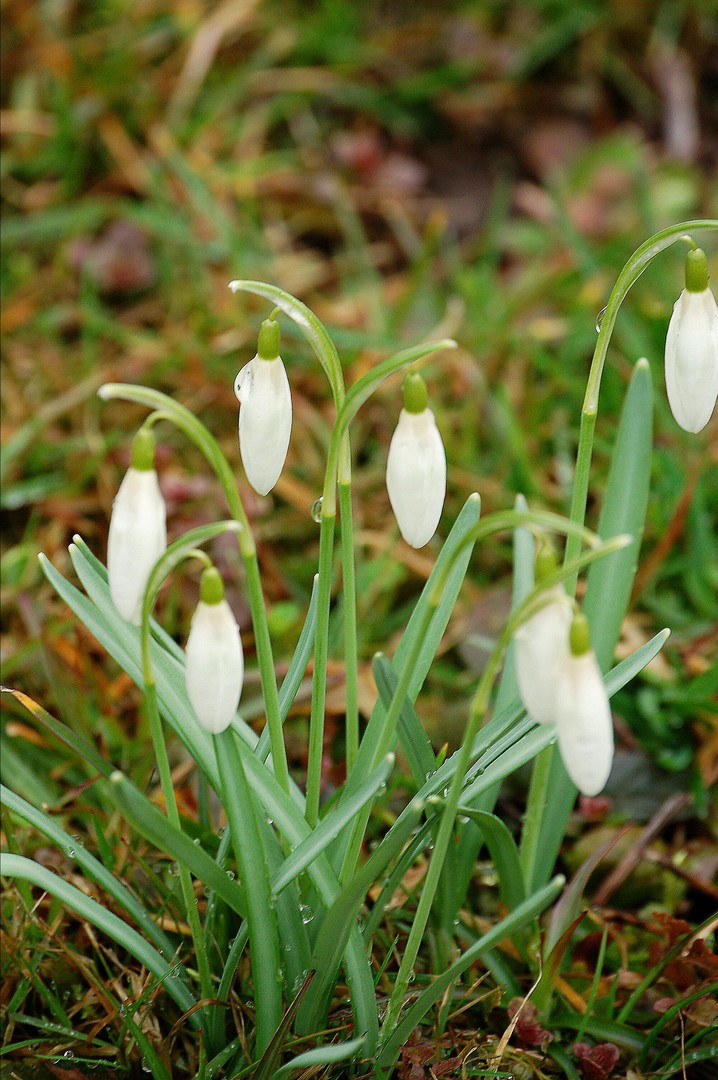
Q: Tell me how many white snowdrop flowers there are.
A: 7